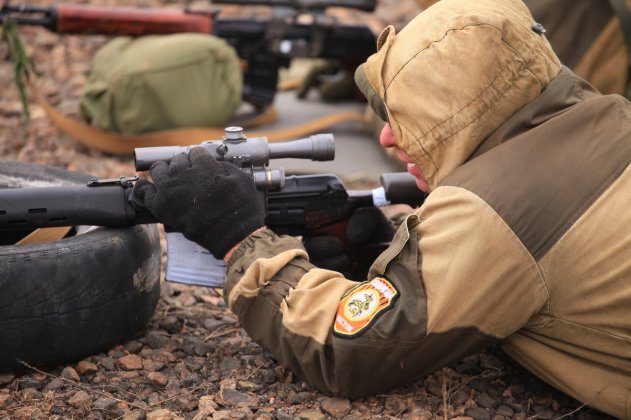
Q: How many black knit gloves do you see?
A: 2